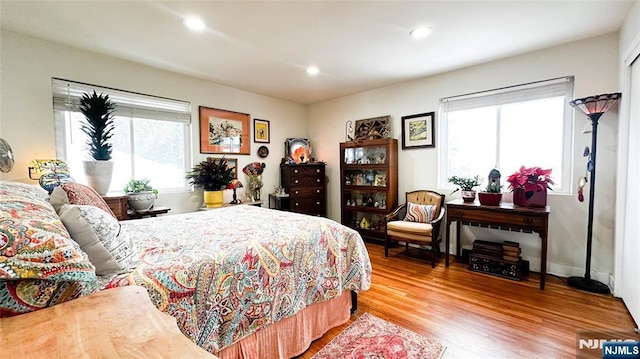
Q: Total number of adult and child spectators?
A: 0